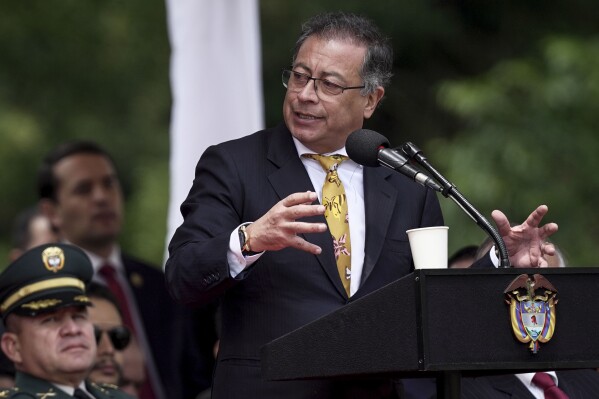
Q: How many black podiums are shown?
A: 1